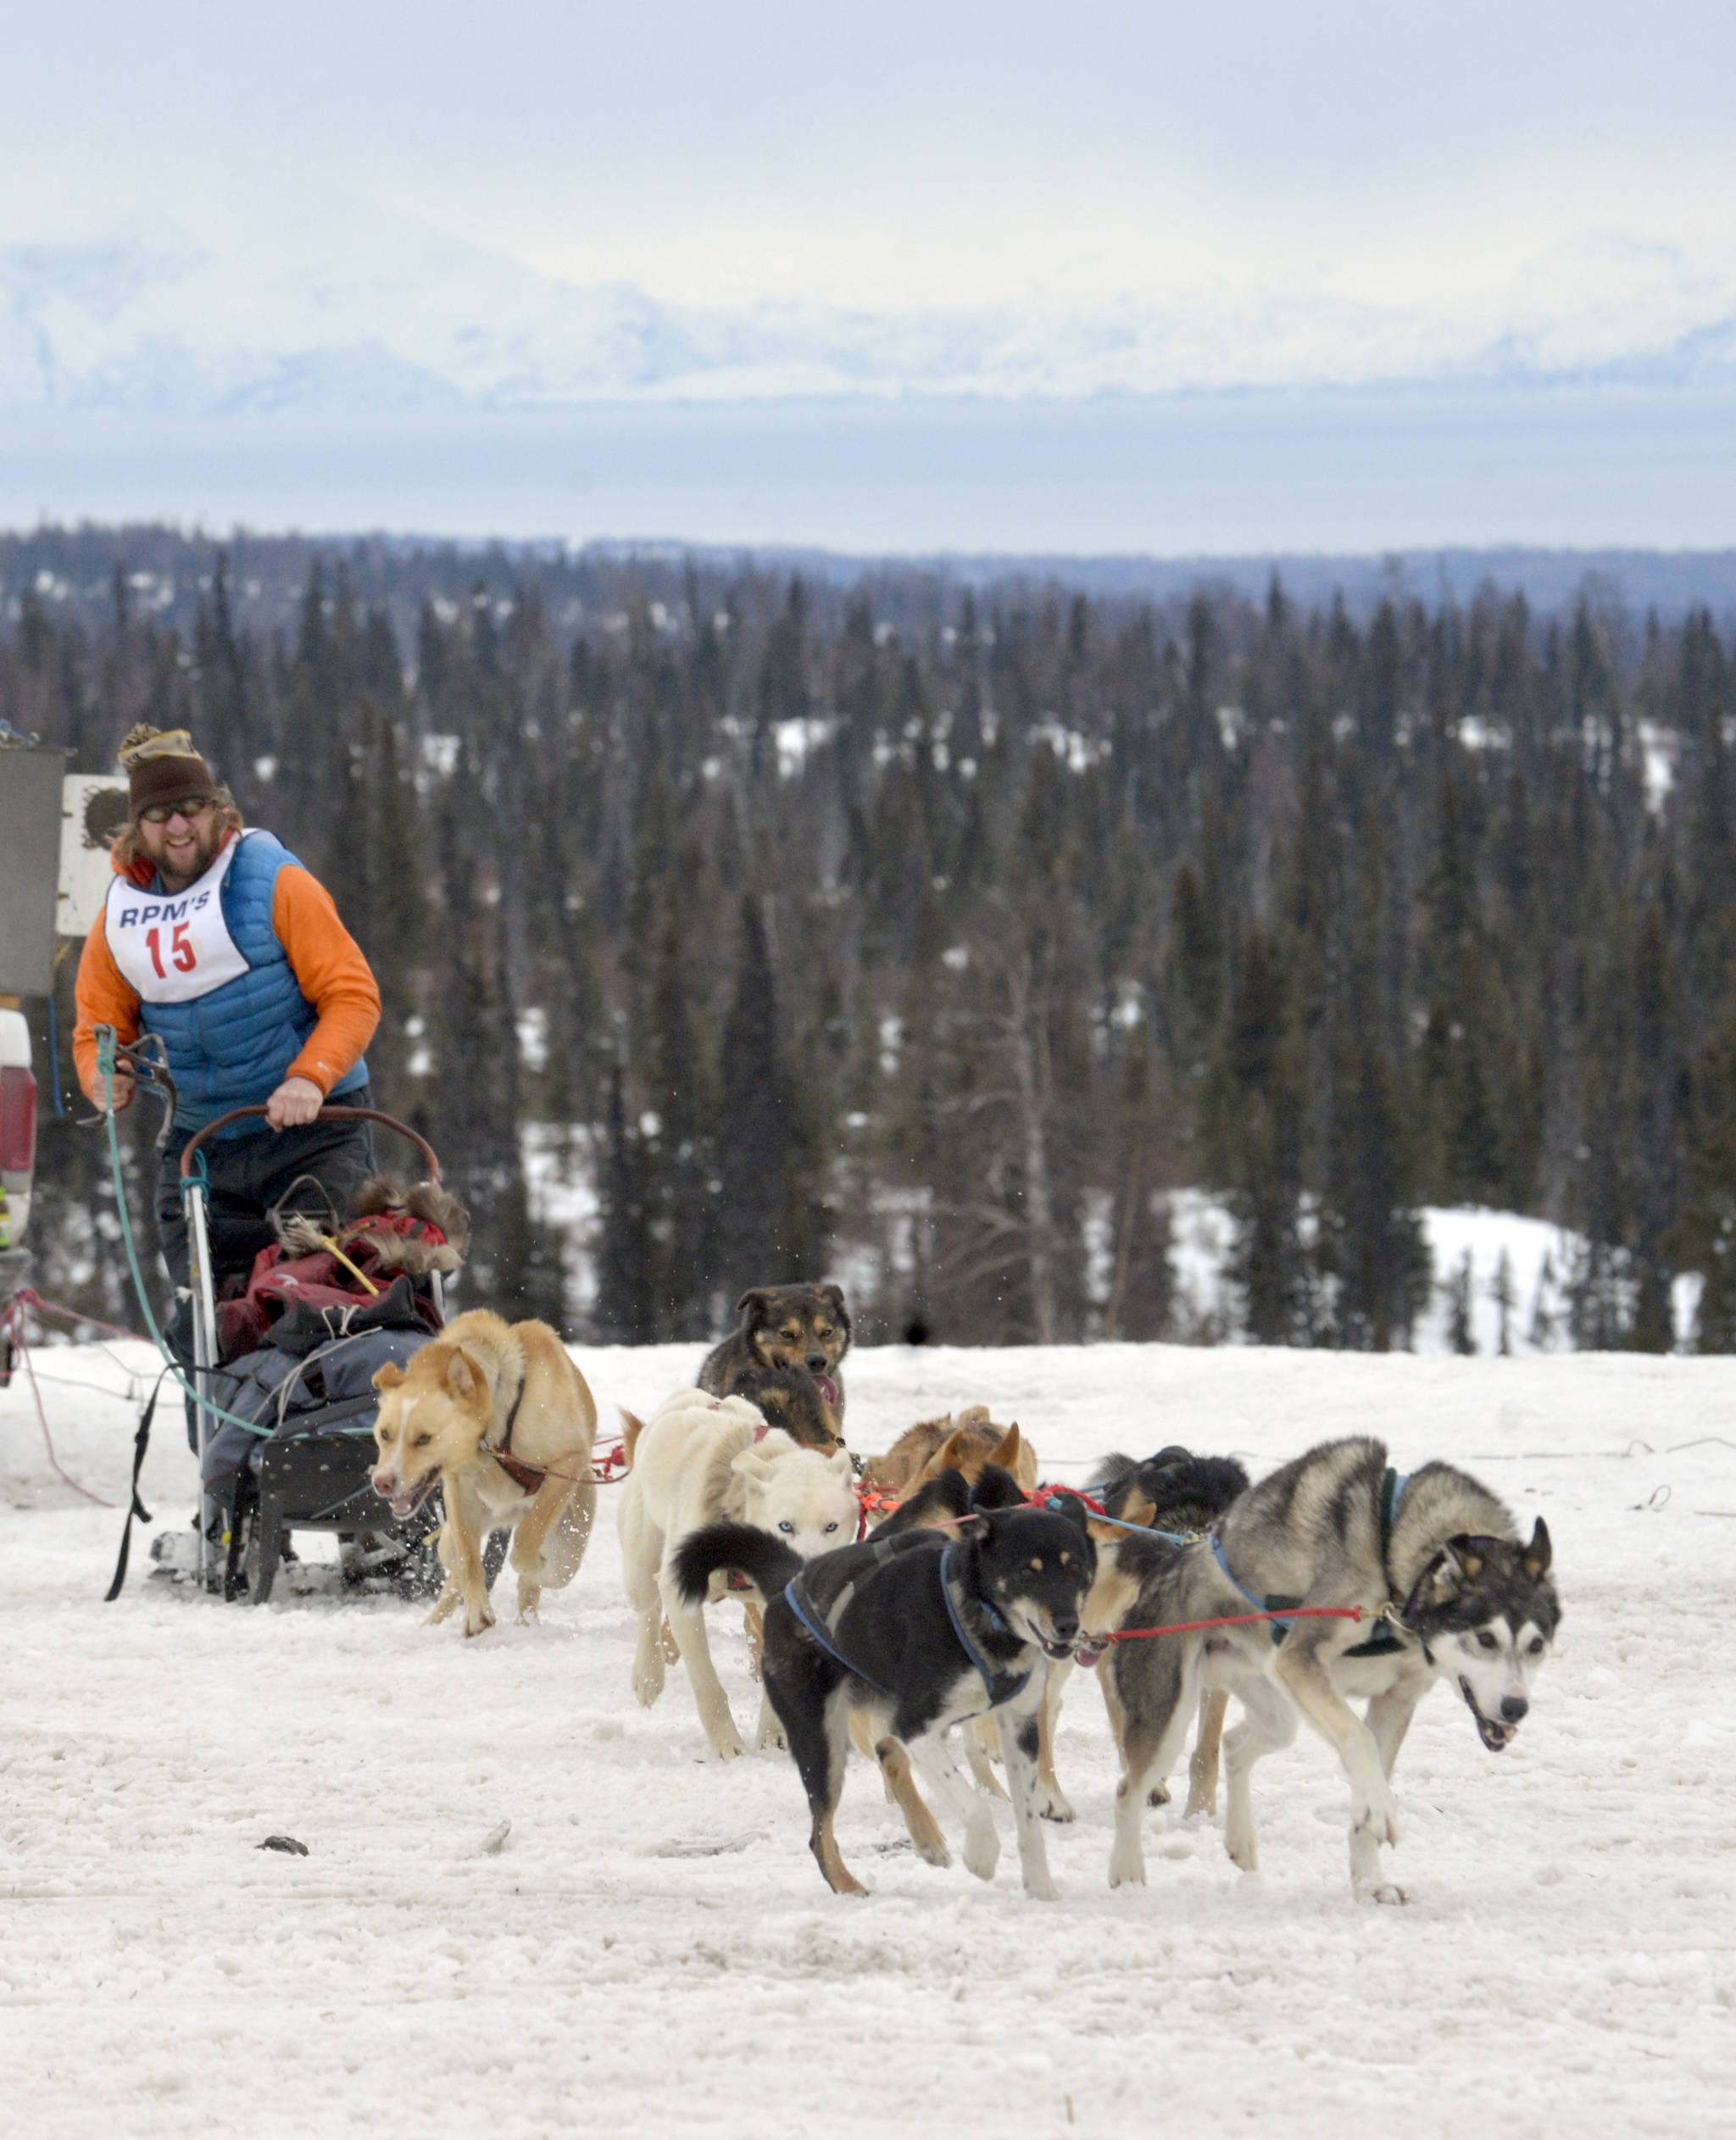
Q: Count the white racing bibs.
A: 1